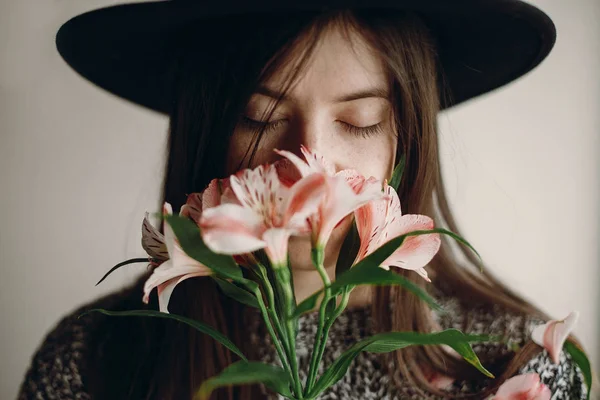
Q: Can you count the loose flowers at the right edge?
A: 2